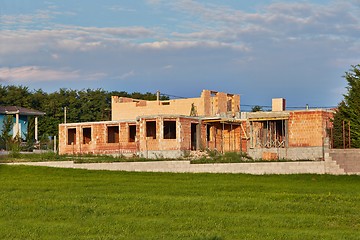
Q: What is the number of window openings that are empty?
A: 6